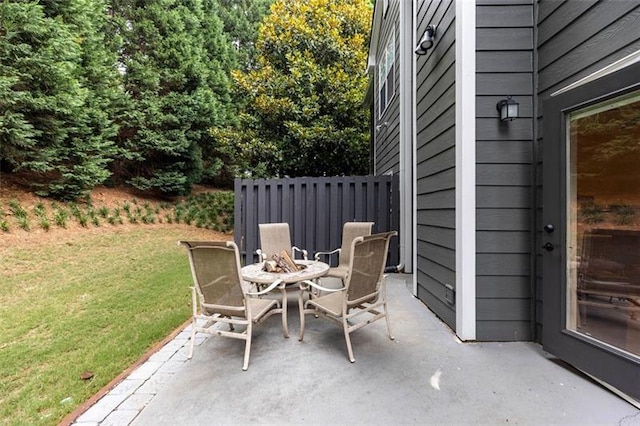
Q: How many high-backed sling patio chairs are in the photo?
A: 4